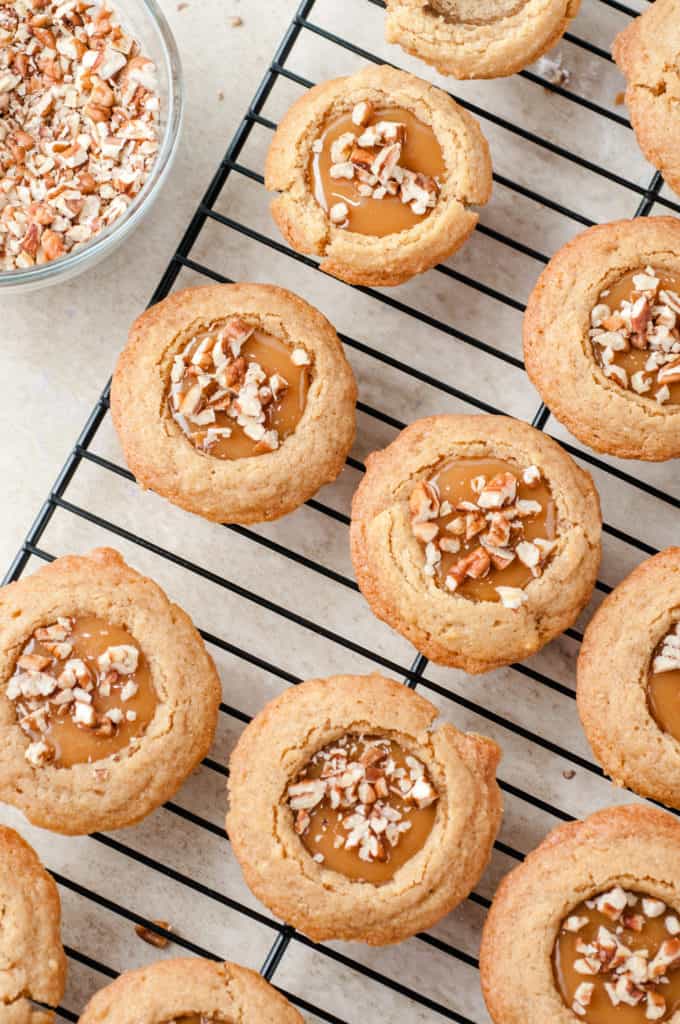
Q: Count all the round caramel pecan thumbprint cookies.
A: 12